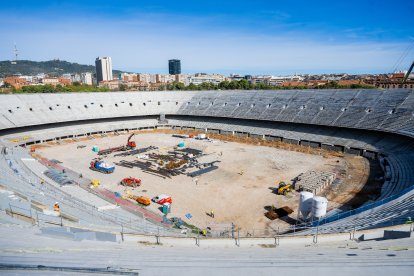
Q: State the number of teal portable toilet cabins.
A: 3